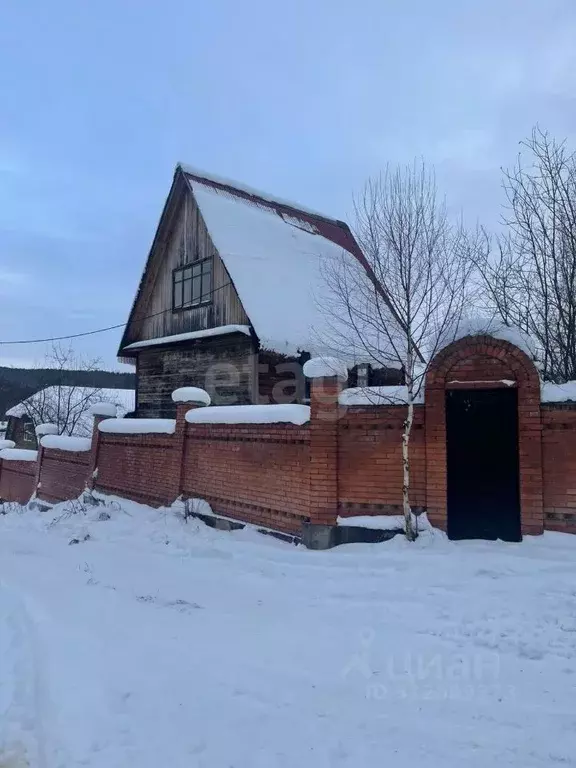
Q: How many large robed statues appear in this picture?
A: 0